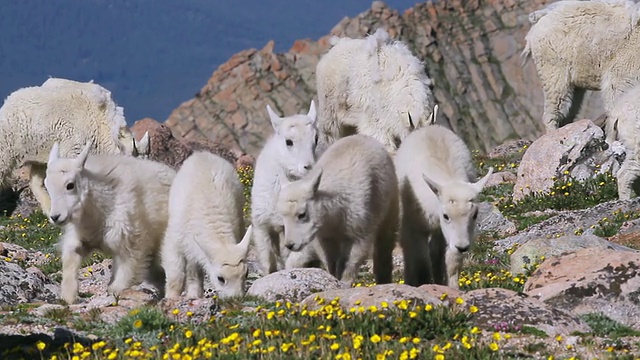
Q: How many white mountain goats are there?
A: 9